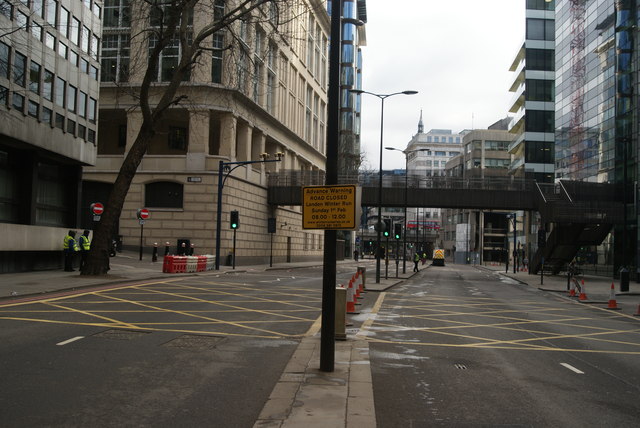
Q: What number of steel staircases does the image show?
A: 1